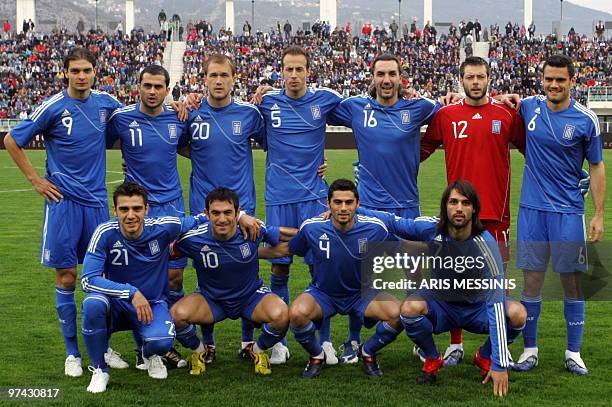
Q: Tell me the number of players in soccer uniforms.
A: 11